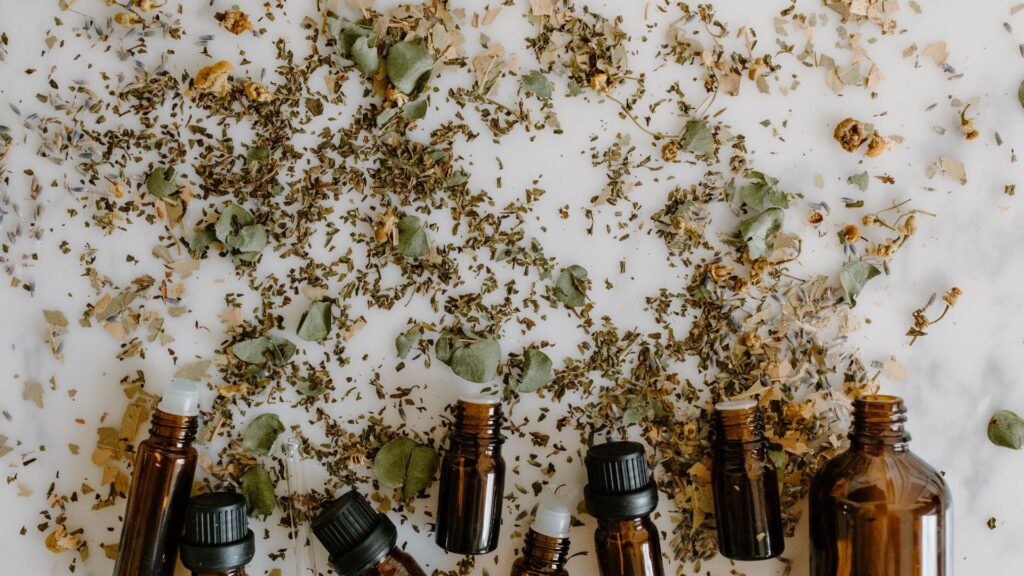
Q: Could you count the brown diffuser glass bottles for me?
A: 8